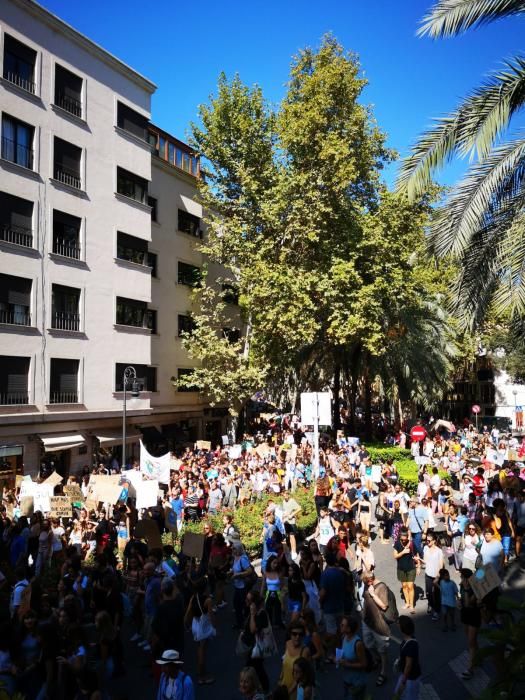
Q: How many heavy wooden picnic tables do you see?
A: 0